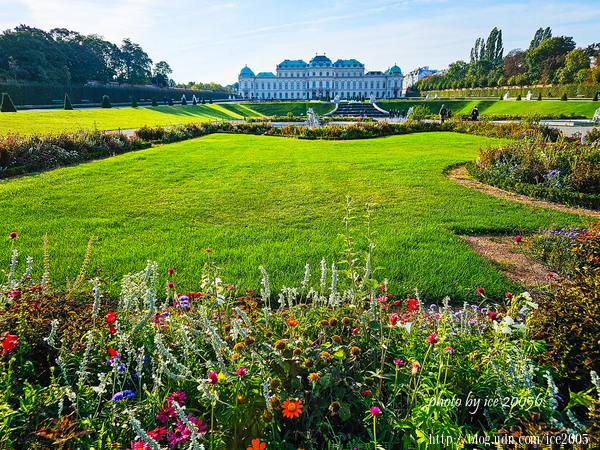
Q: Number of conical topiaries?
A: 15